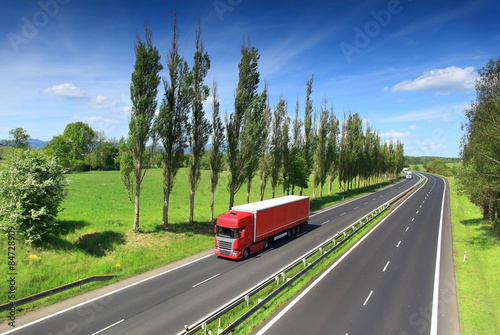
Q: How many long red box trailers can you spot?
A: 1